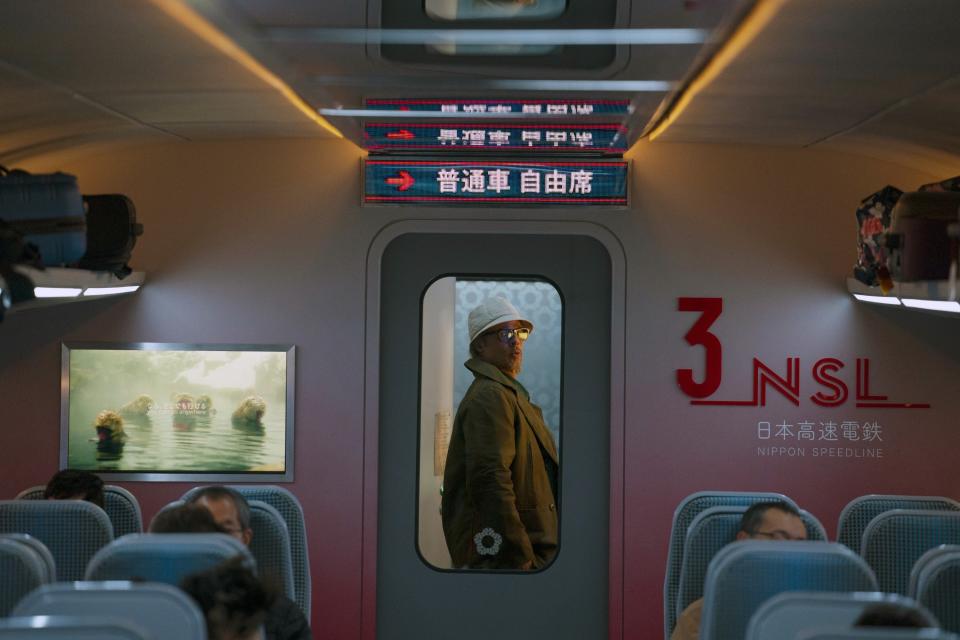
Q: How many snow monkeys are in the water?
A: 5